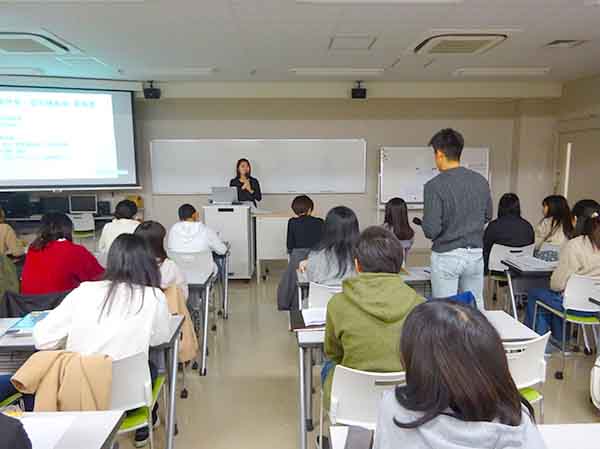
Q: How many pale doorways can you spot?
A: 1